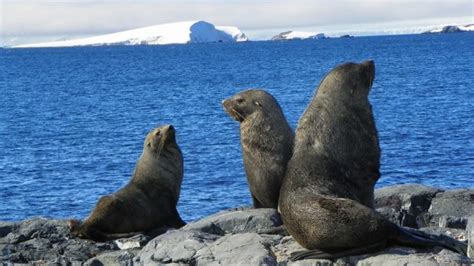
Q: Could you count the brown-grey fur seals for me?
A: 3